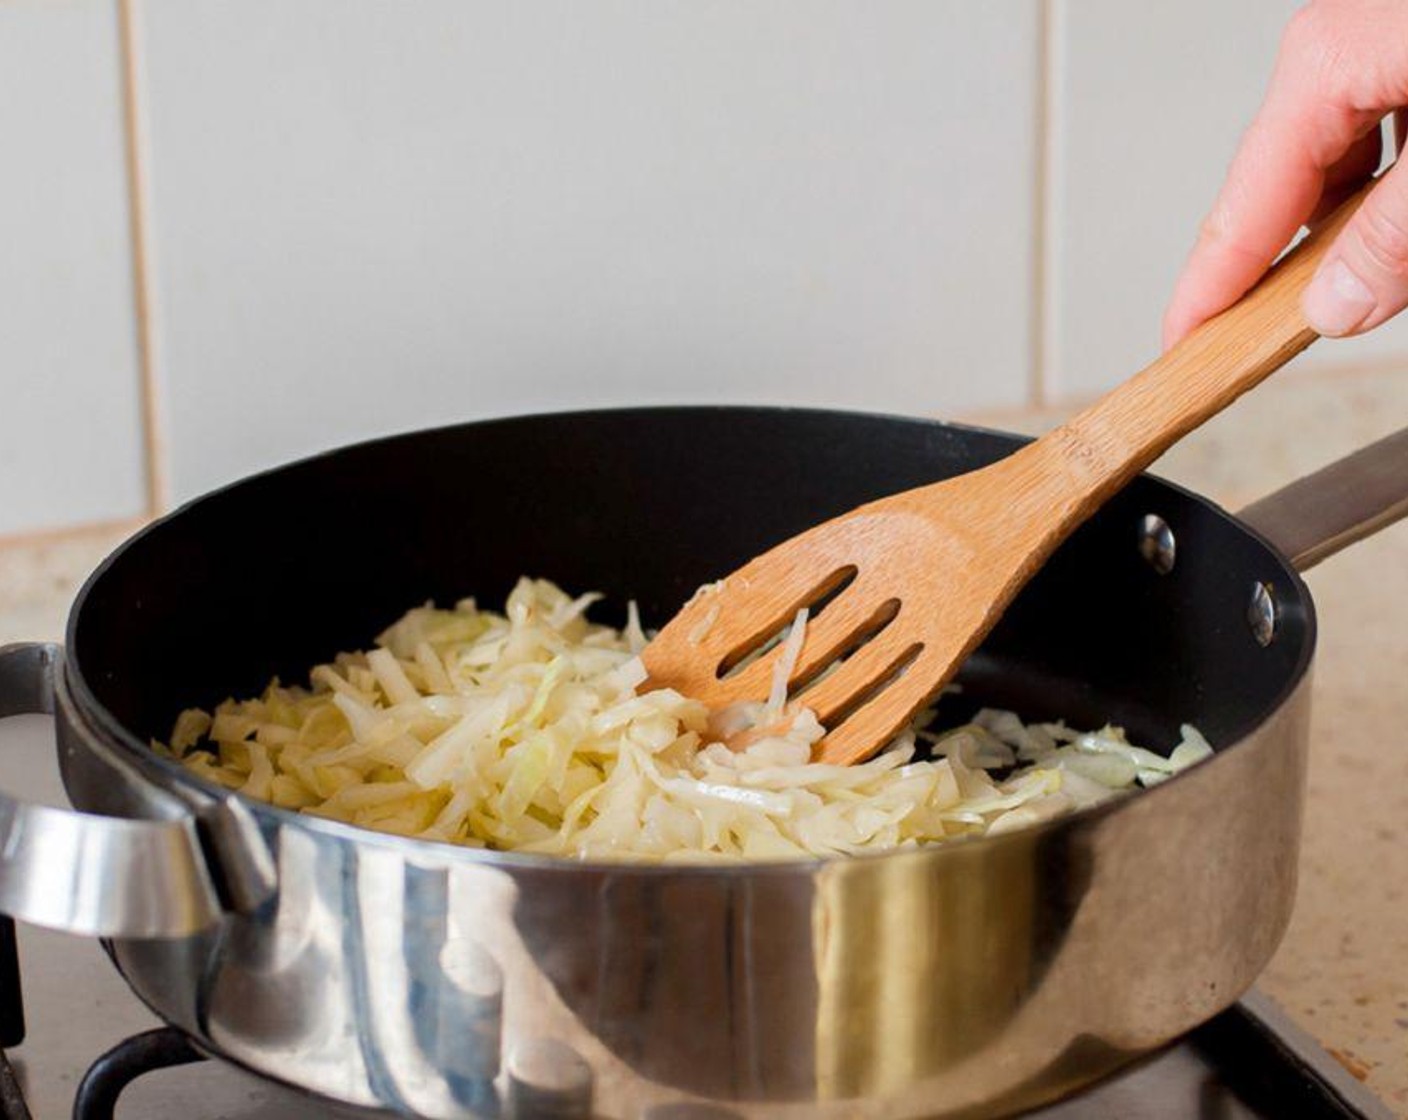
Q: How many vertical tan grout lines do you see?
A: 2